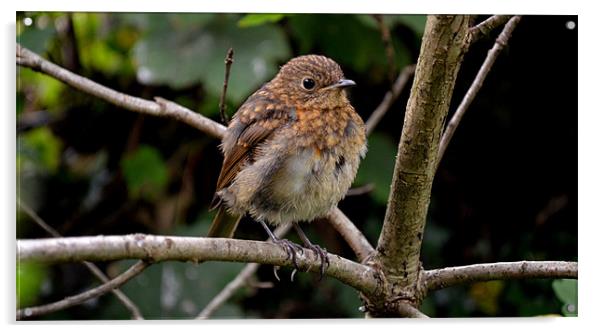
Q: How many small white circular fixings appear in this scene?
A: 4